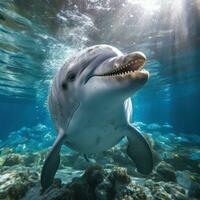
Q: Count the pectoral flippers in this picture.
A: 2